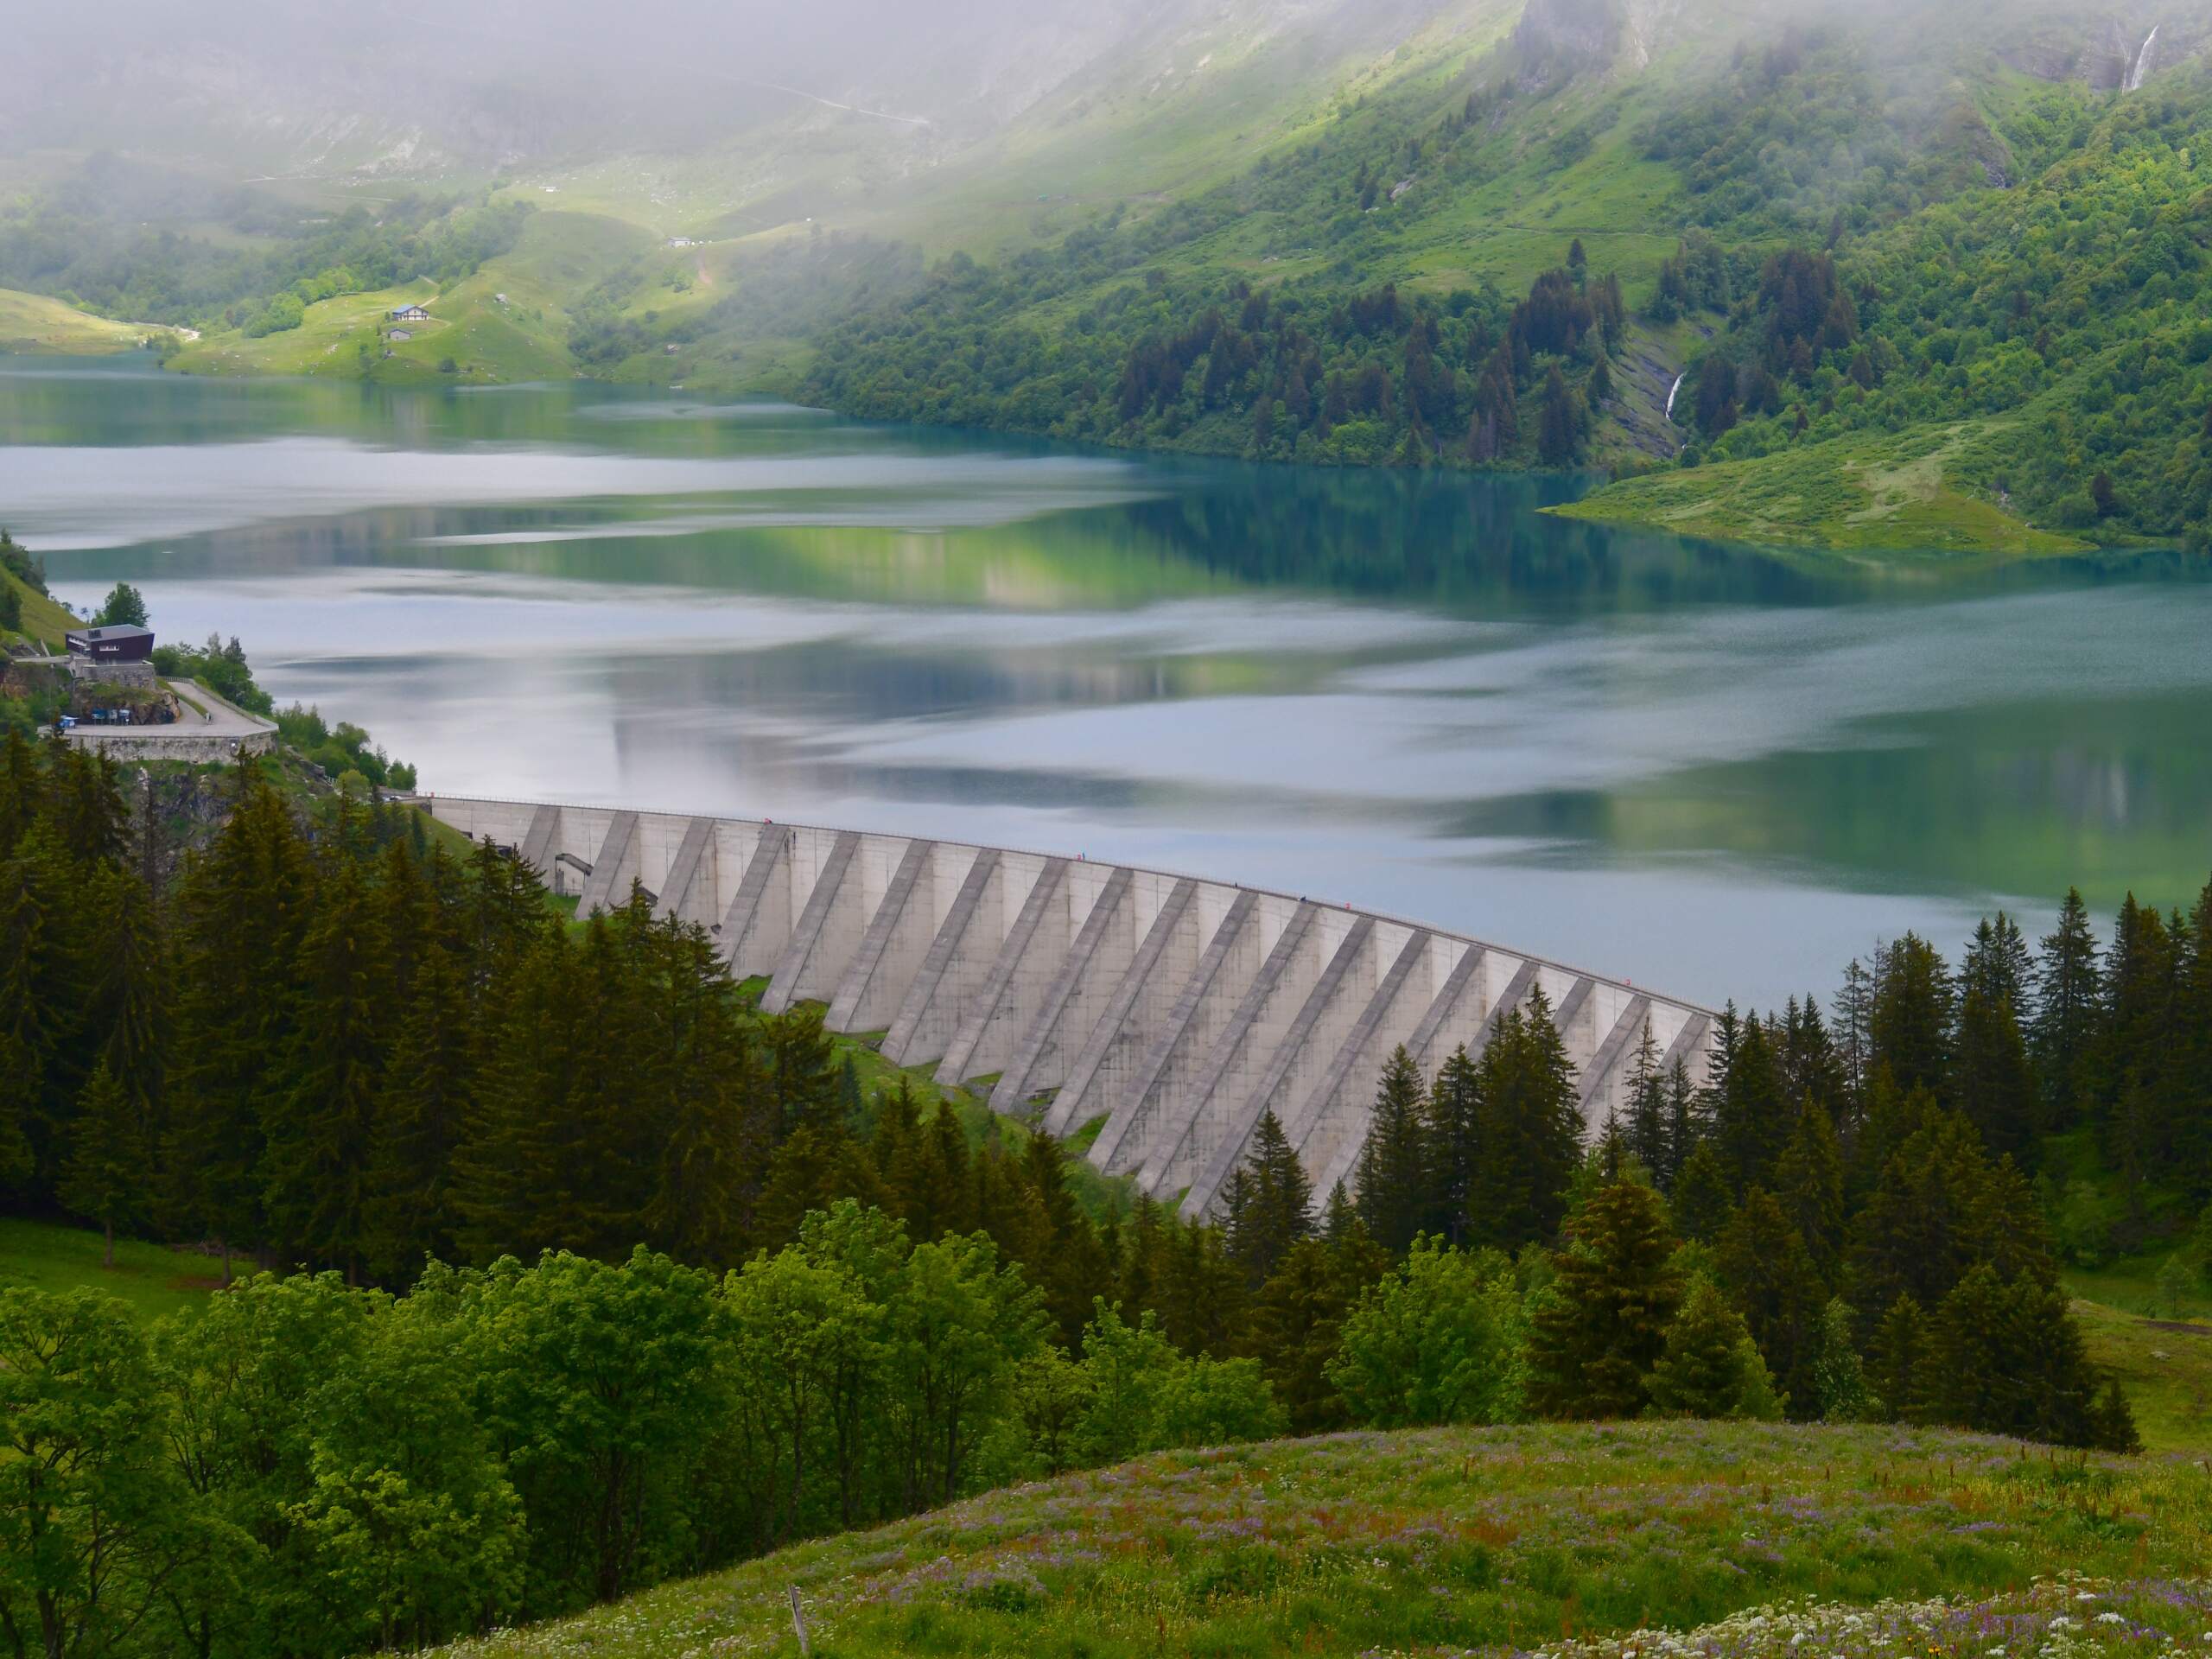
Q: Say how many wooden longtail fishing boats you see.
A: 0